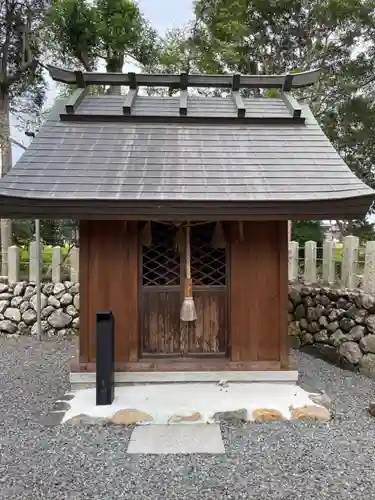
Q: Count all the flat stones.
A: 1